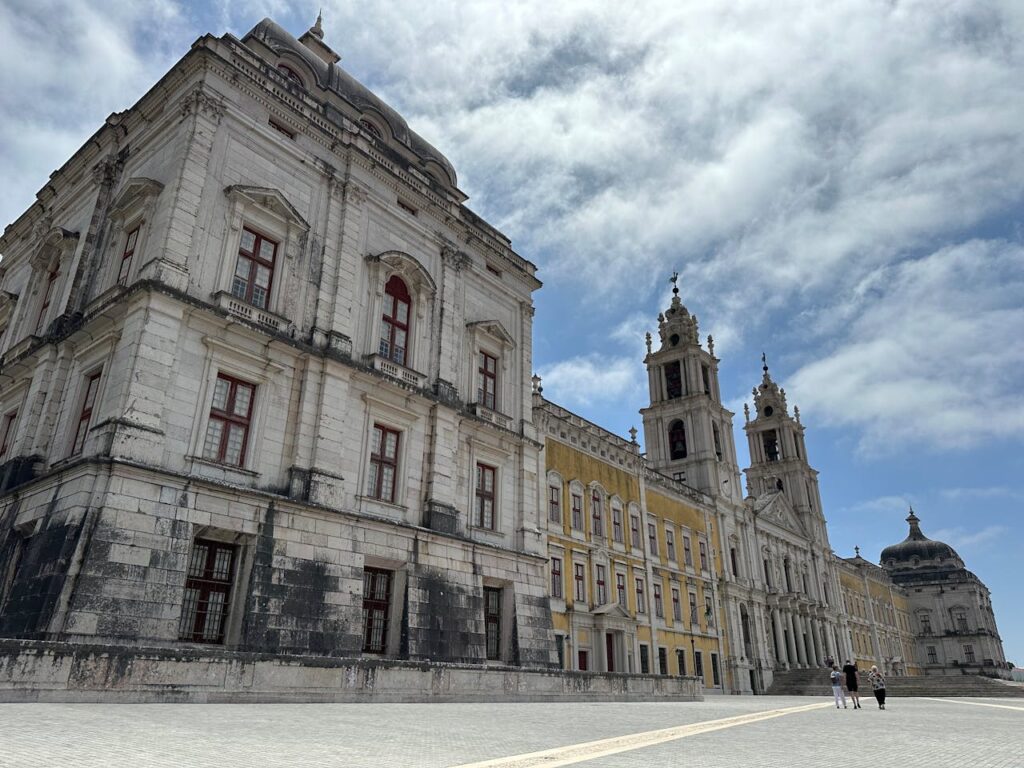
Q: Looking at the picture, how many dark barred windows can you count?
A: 3